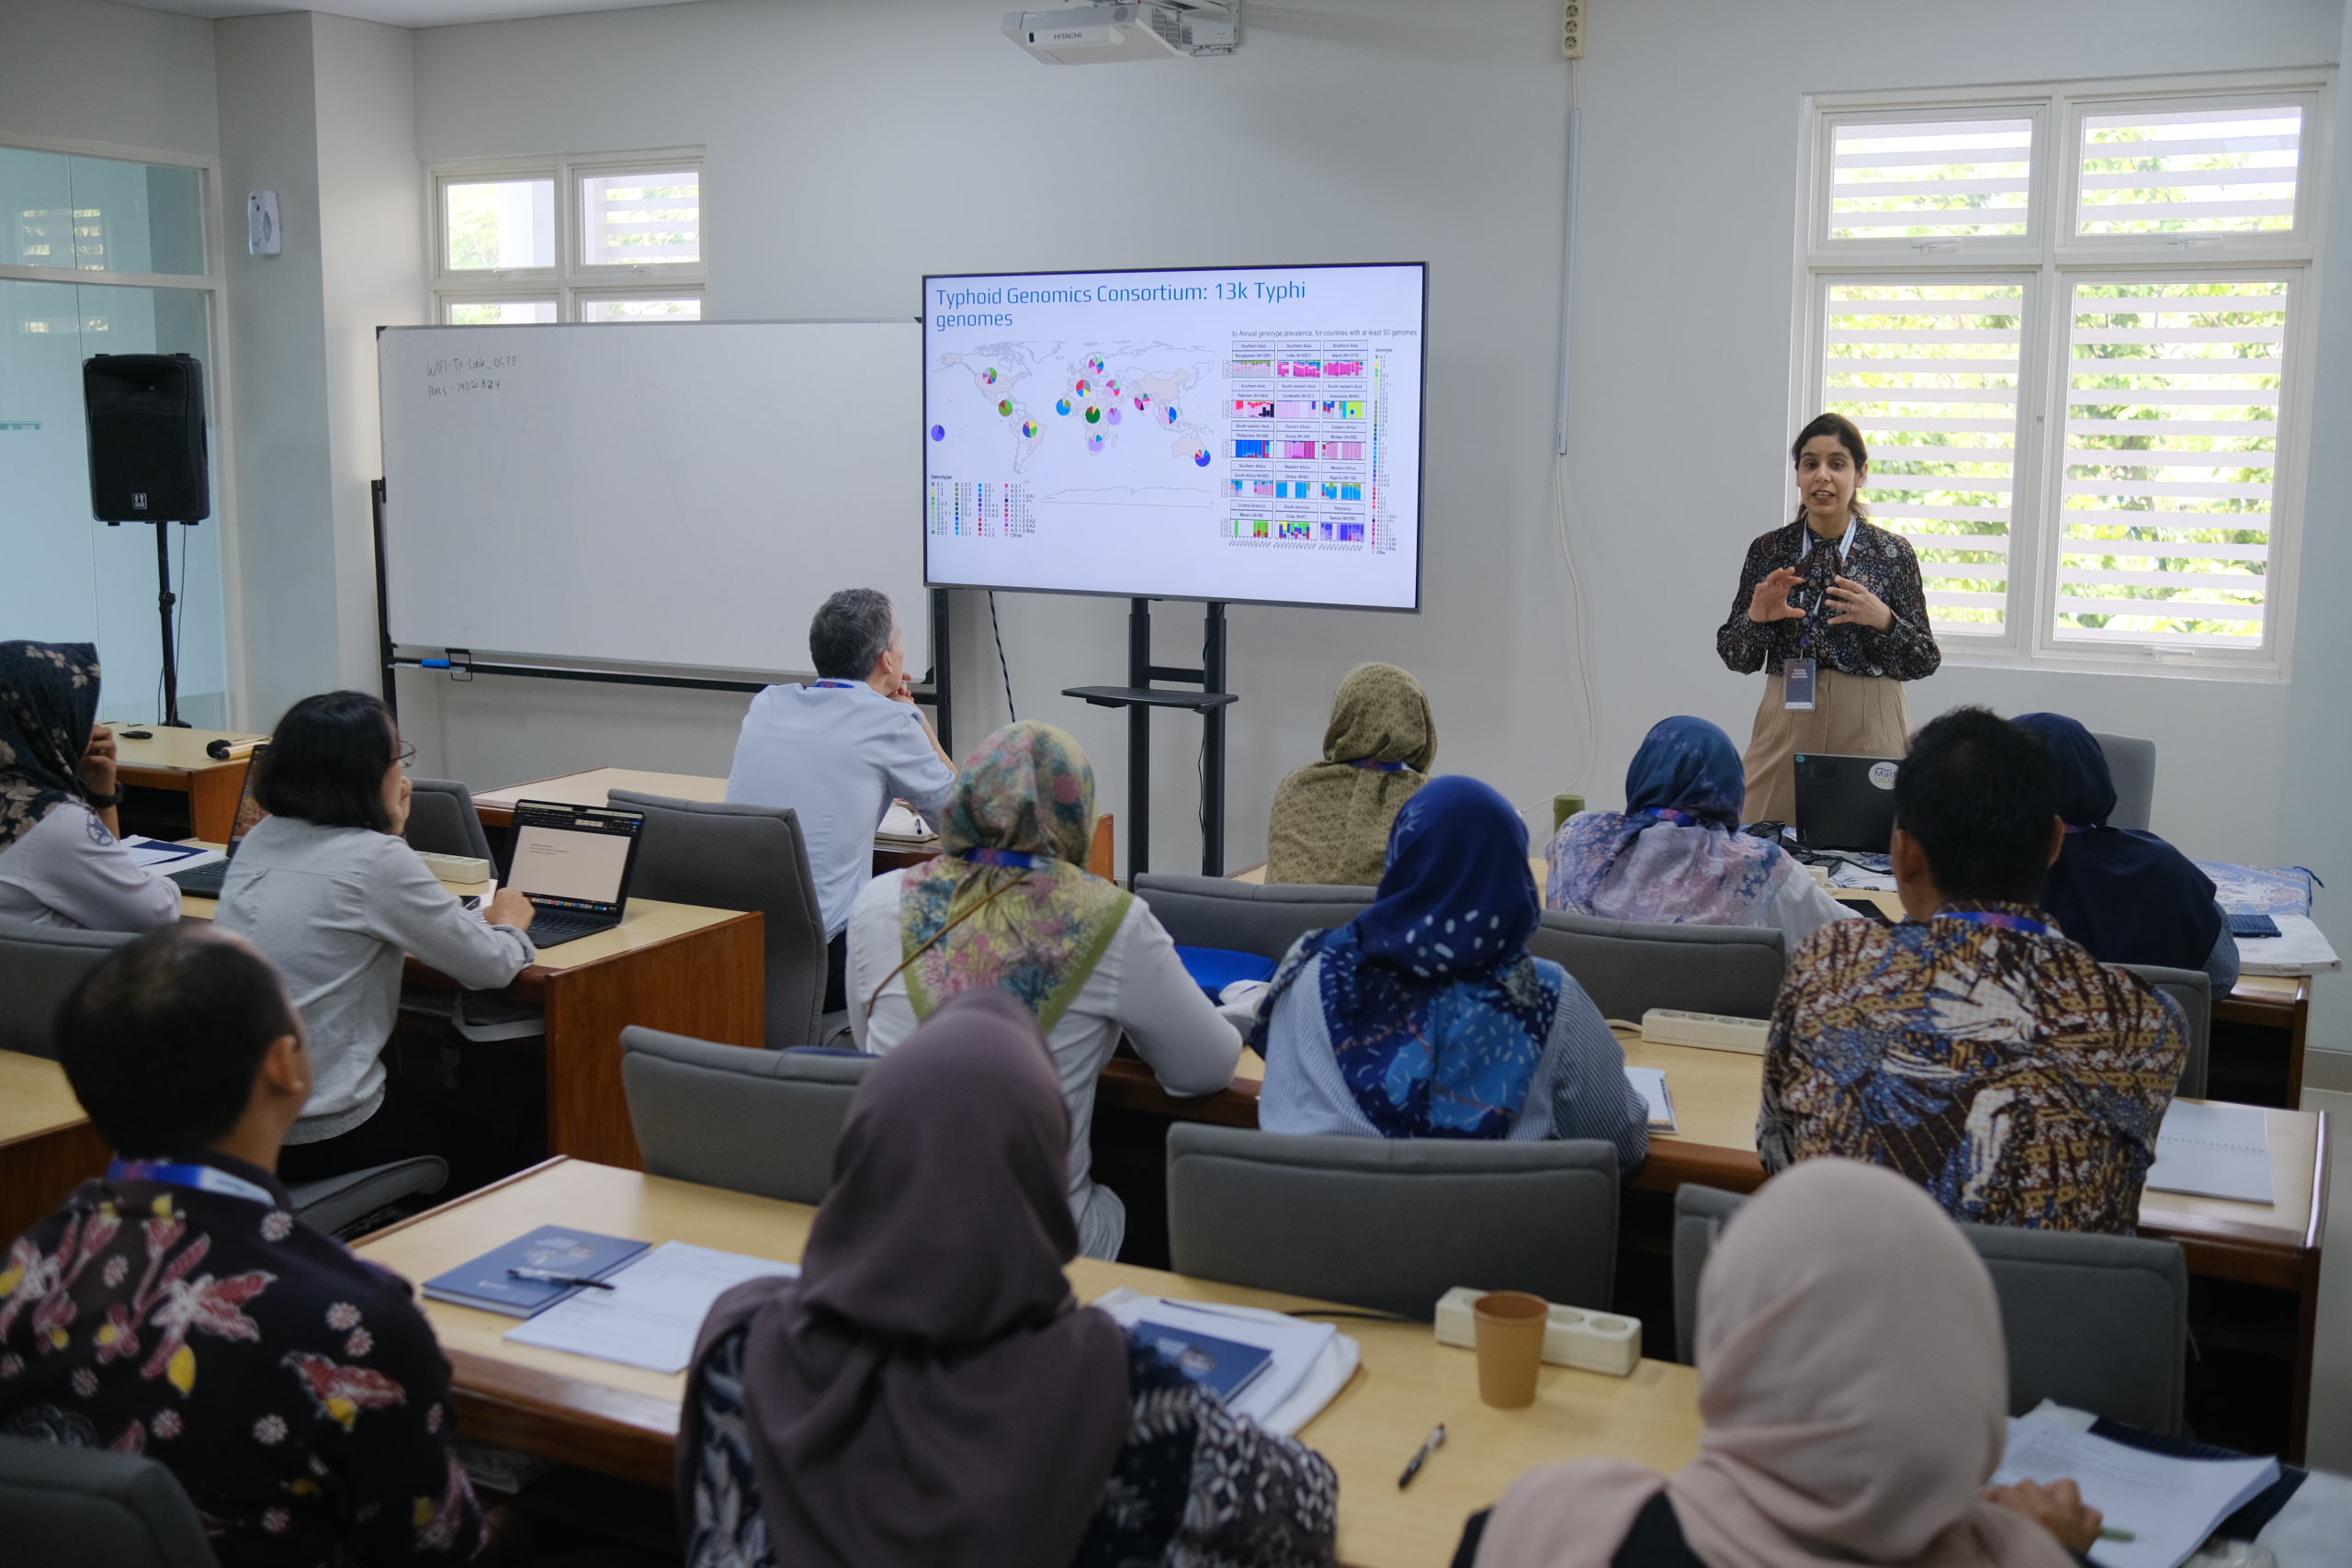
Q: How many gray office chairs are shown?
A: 12